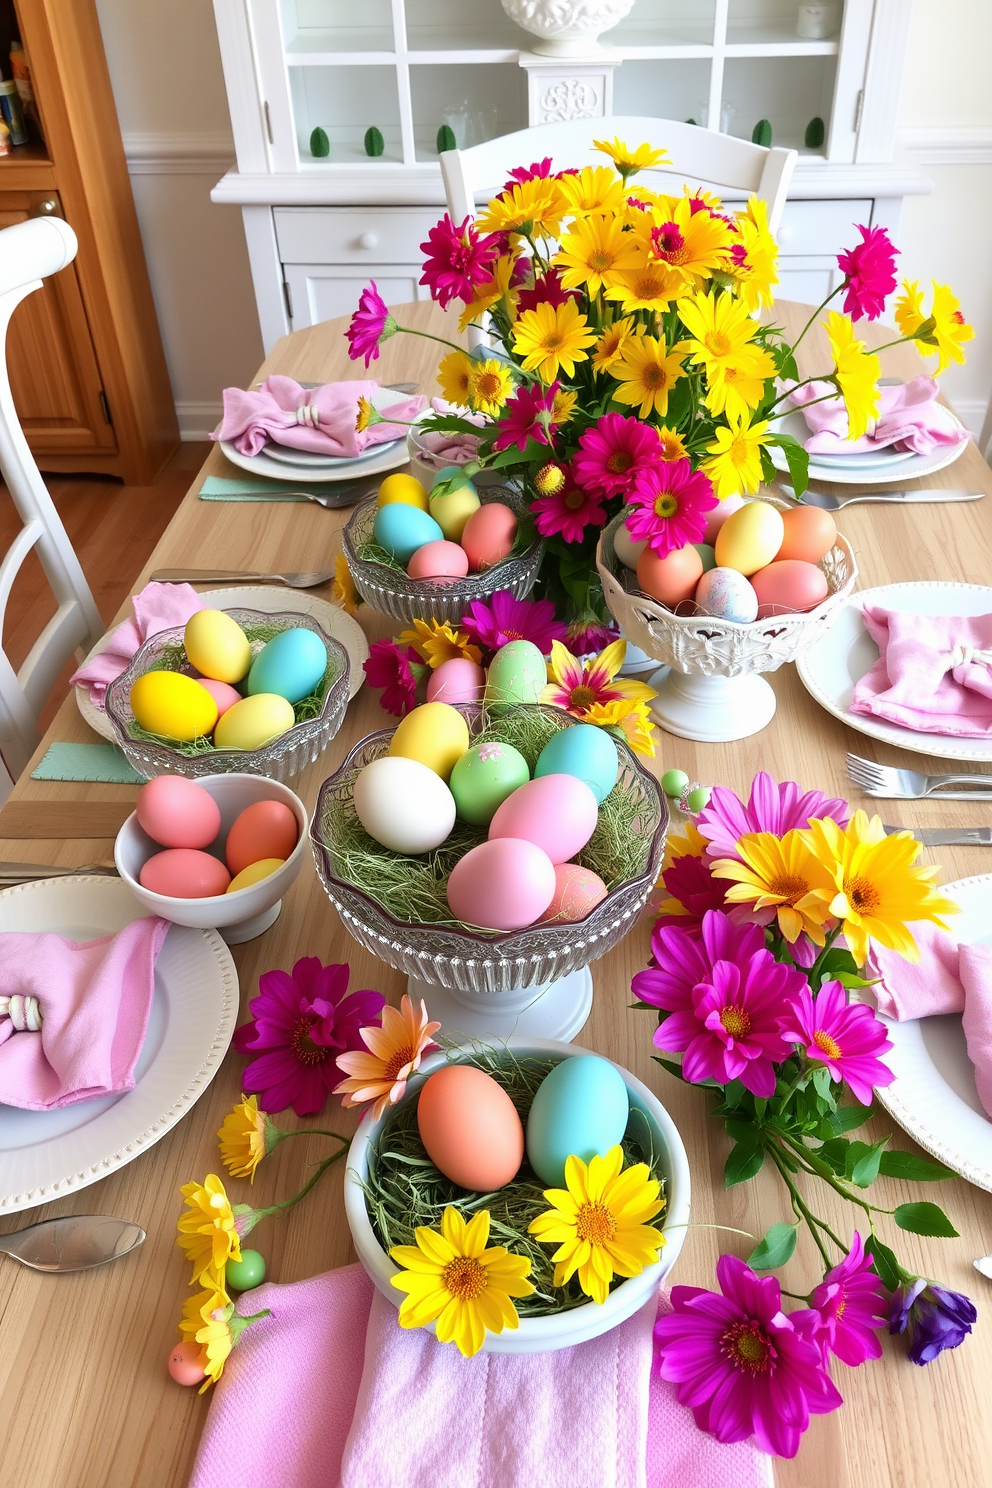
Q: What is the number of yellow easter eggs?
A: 8